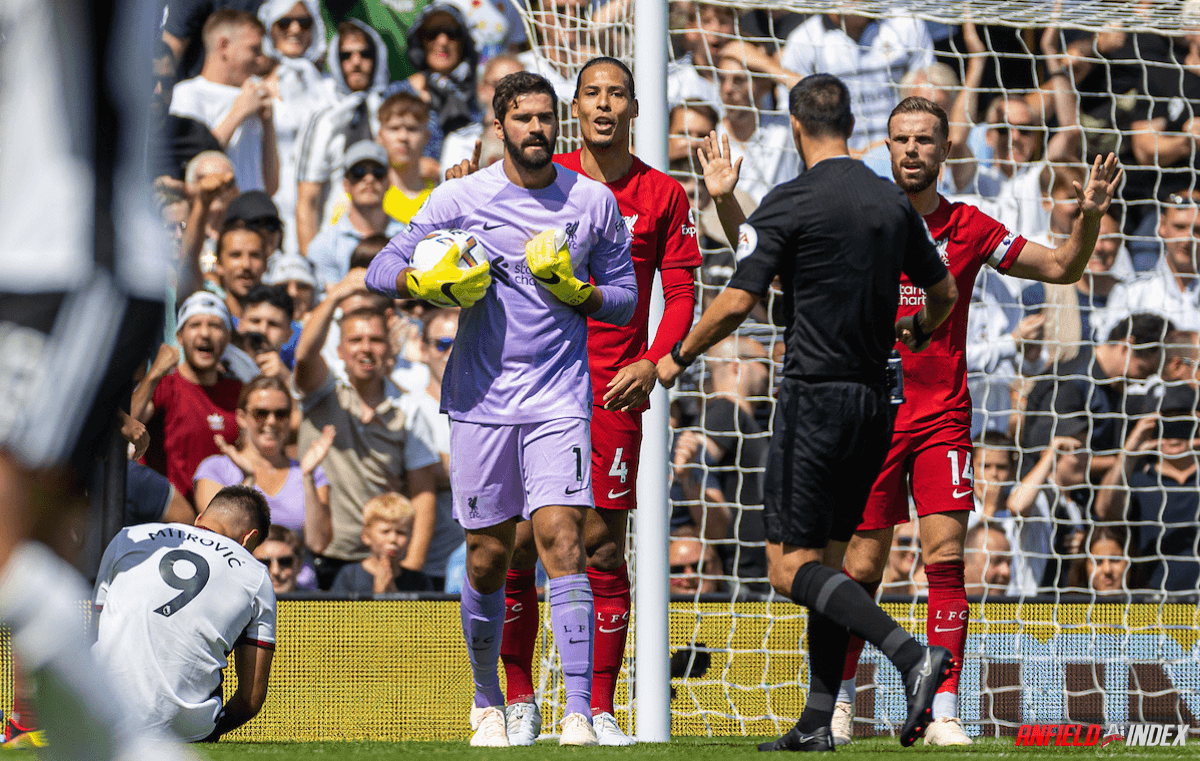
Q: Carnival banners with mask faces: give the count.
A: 0